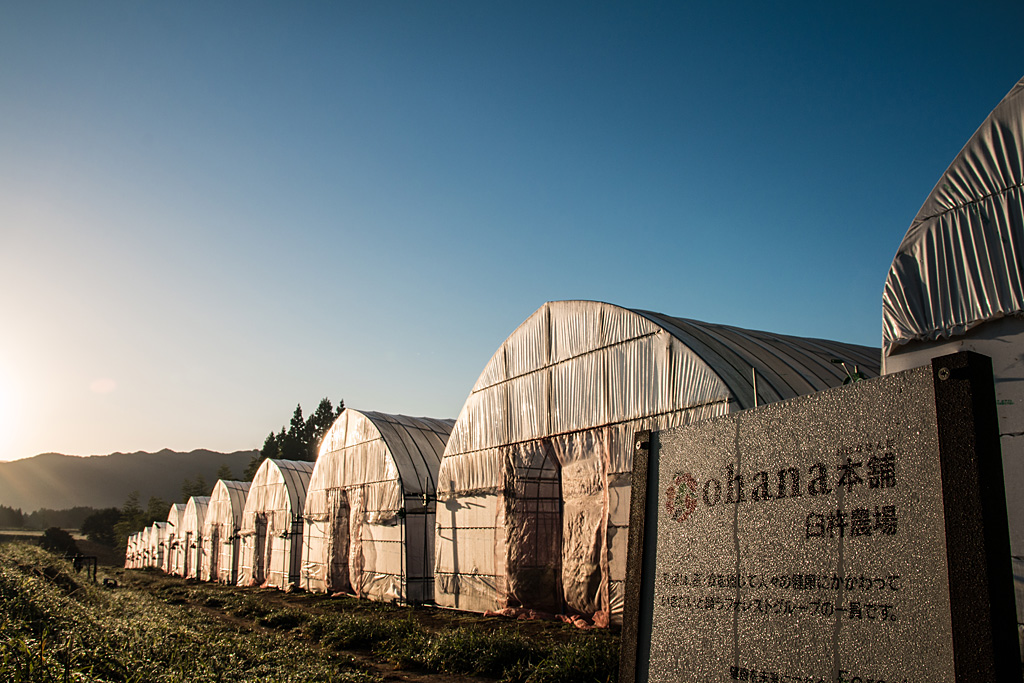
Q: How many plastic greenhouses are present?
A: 12